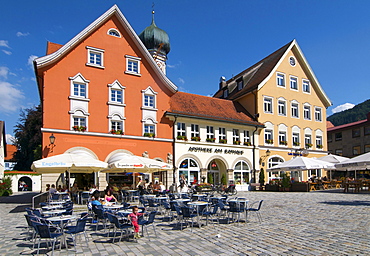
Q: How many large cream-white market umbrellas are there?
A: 5